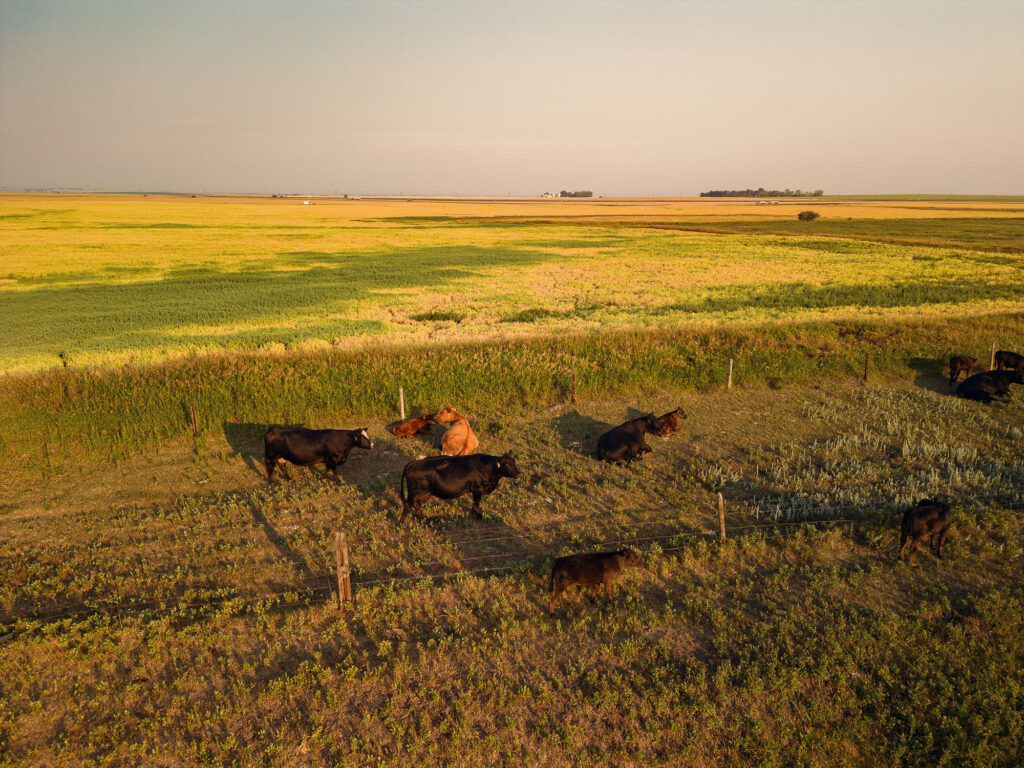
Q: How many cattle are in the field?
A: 11